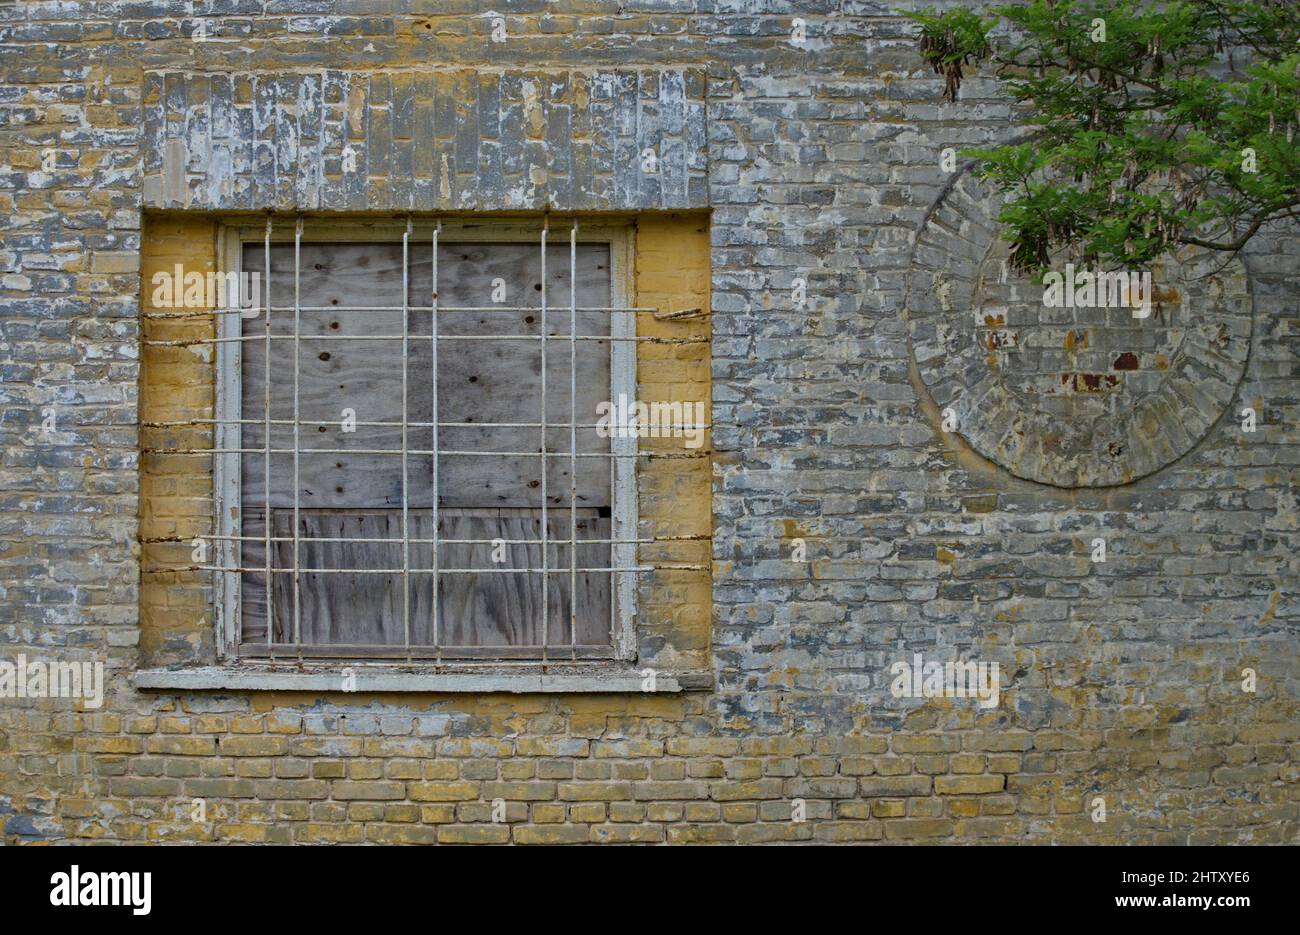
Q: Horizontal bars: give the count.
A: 6